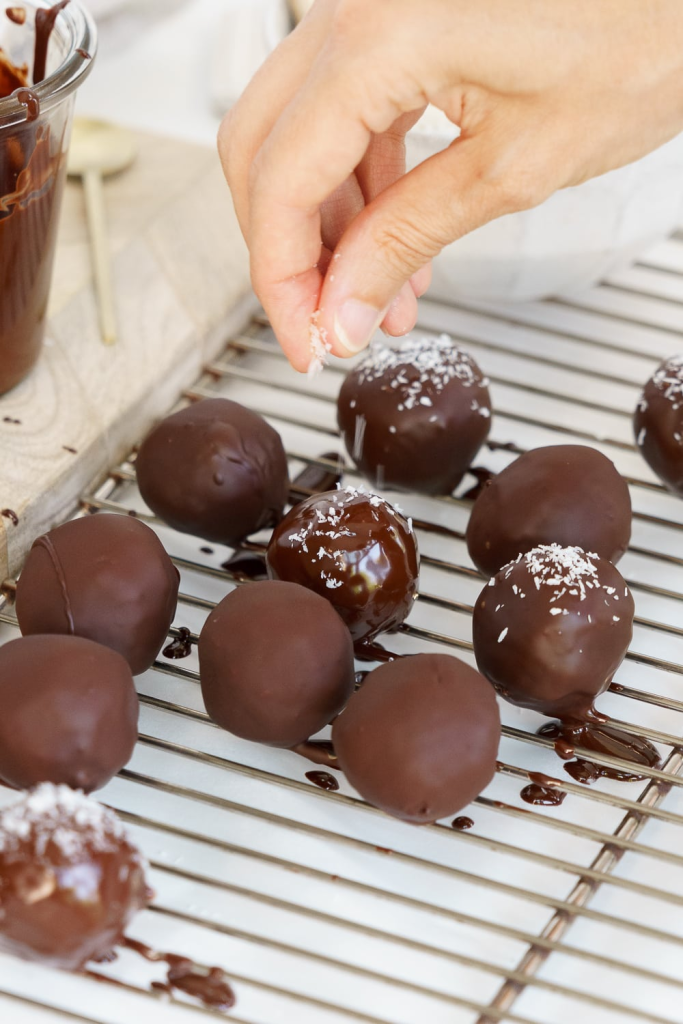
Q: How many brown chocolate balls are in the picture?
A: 11